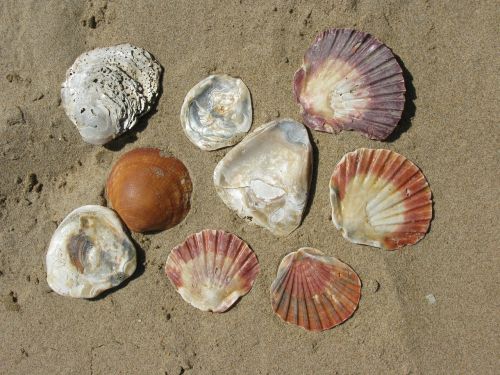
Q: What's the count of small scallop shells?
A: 2